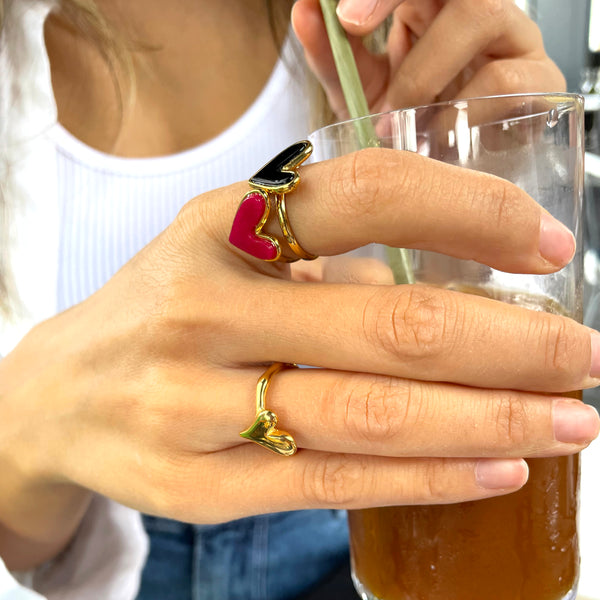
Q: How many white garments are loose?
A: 1